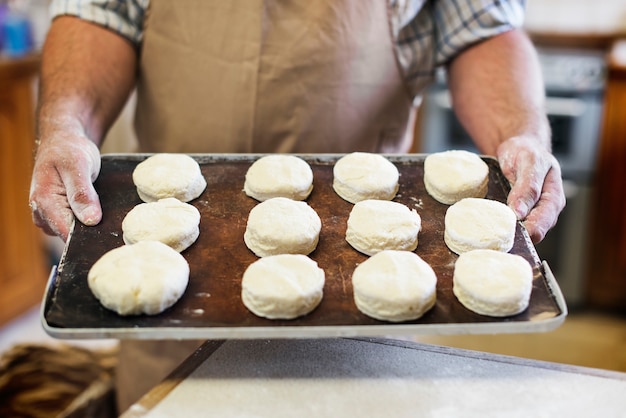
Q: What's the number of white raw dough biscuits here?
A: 12